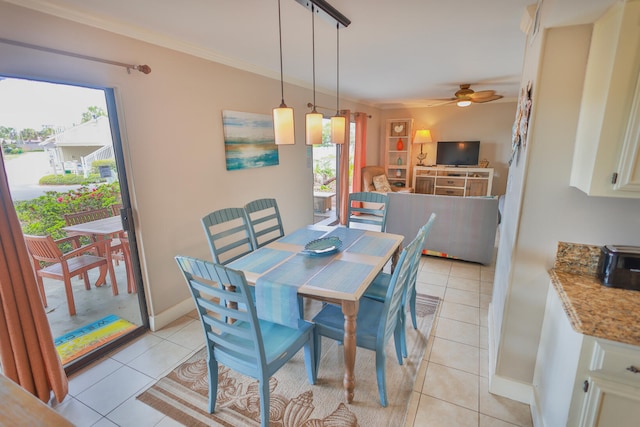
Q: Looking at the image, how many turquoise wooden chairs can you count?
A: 6